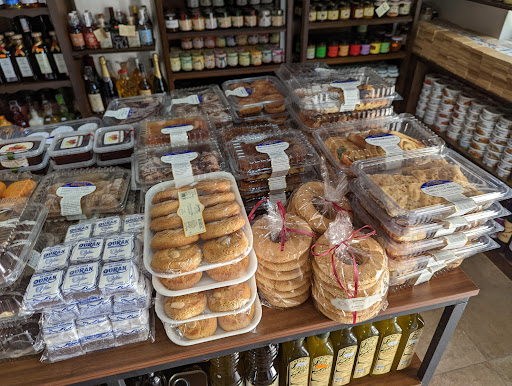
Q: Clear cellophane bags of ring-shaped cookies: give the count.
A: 3